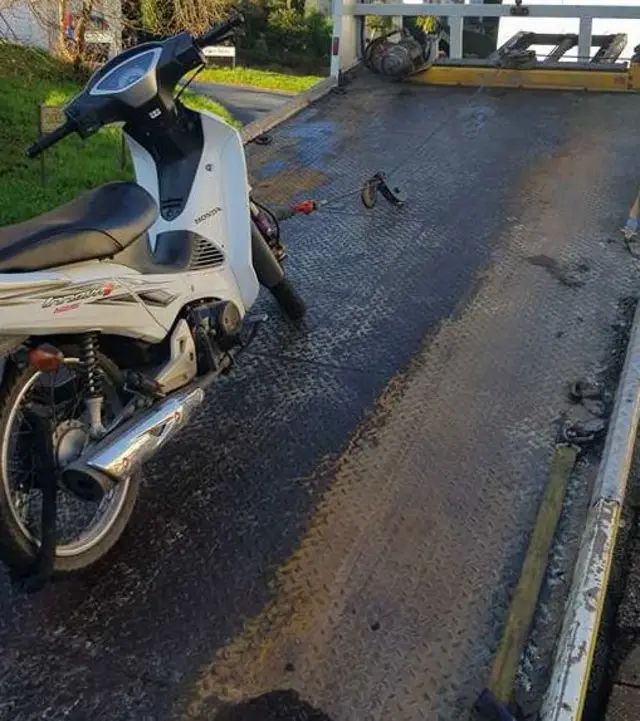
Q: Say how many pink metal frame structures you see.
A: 0